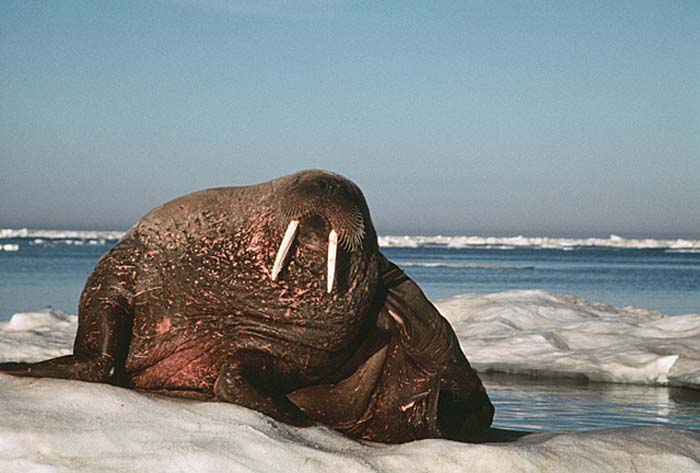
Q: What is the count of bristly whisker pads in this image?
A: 2